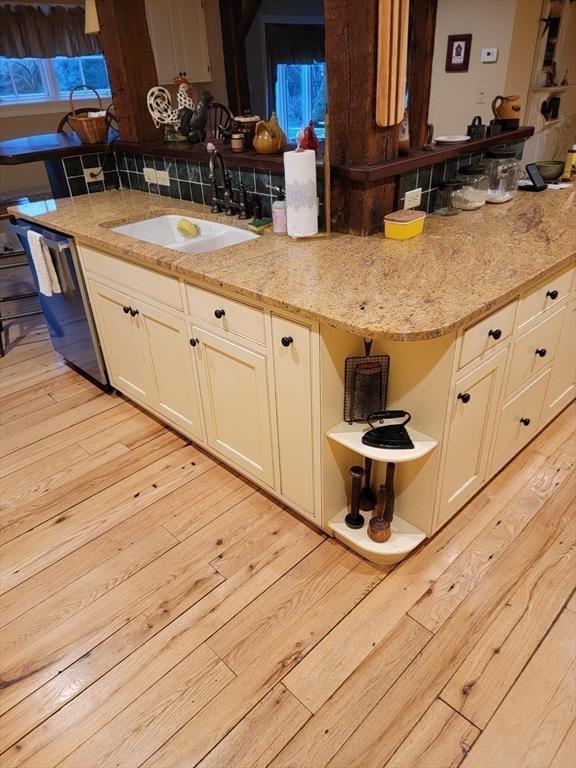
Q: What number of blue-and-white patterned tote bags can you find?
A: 0